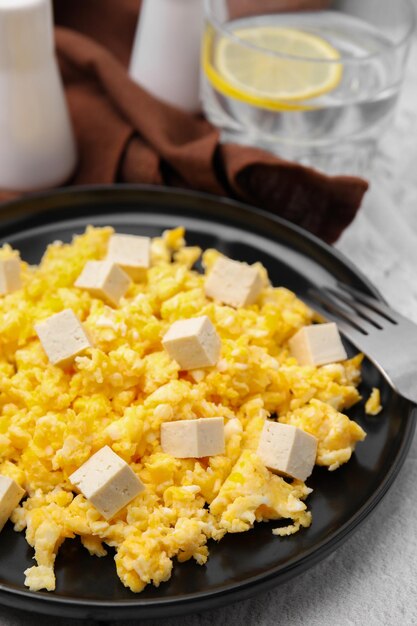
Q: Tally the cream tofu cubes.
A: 11